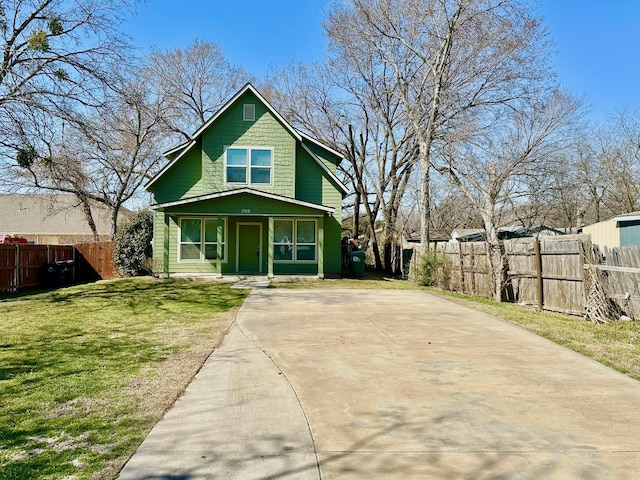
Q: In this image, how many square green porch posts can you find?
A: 4